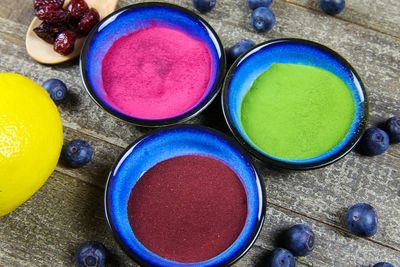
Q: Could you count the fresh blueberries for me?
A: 14